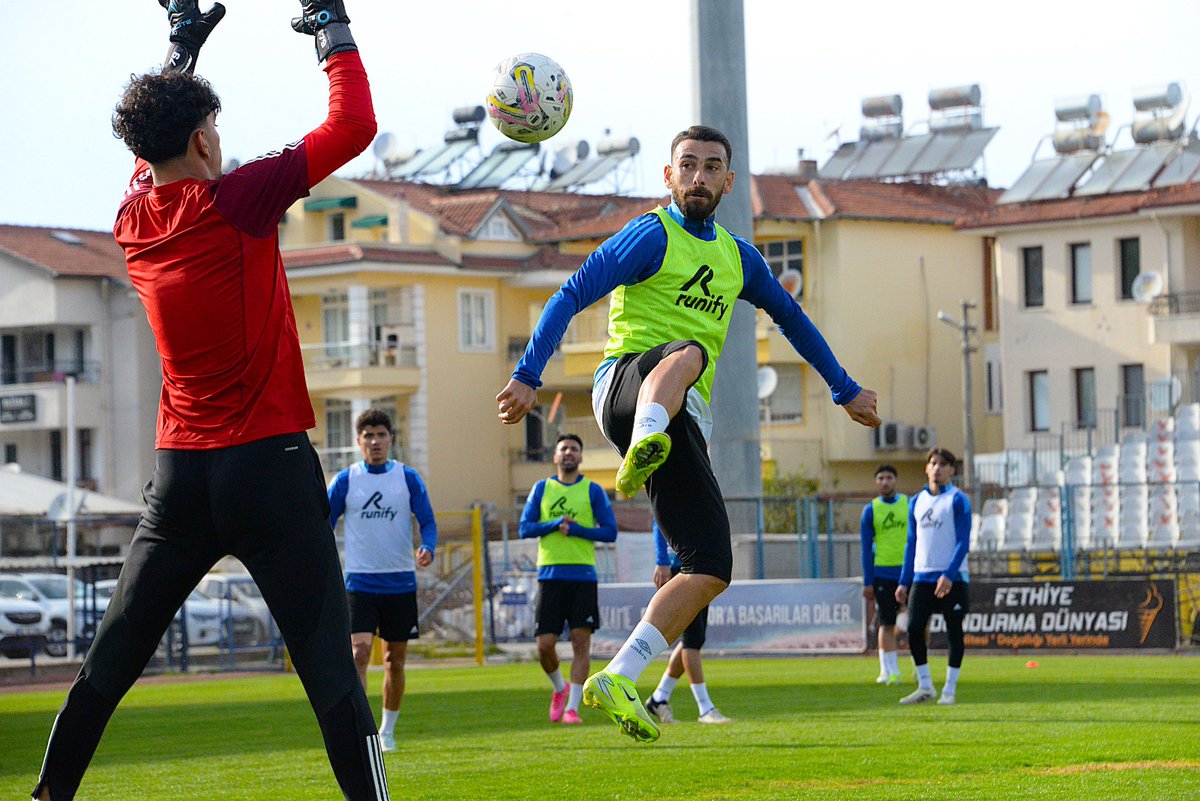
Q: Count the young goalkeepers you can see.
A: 1